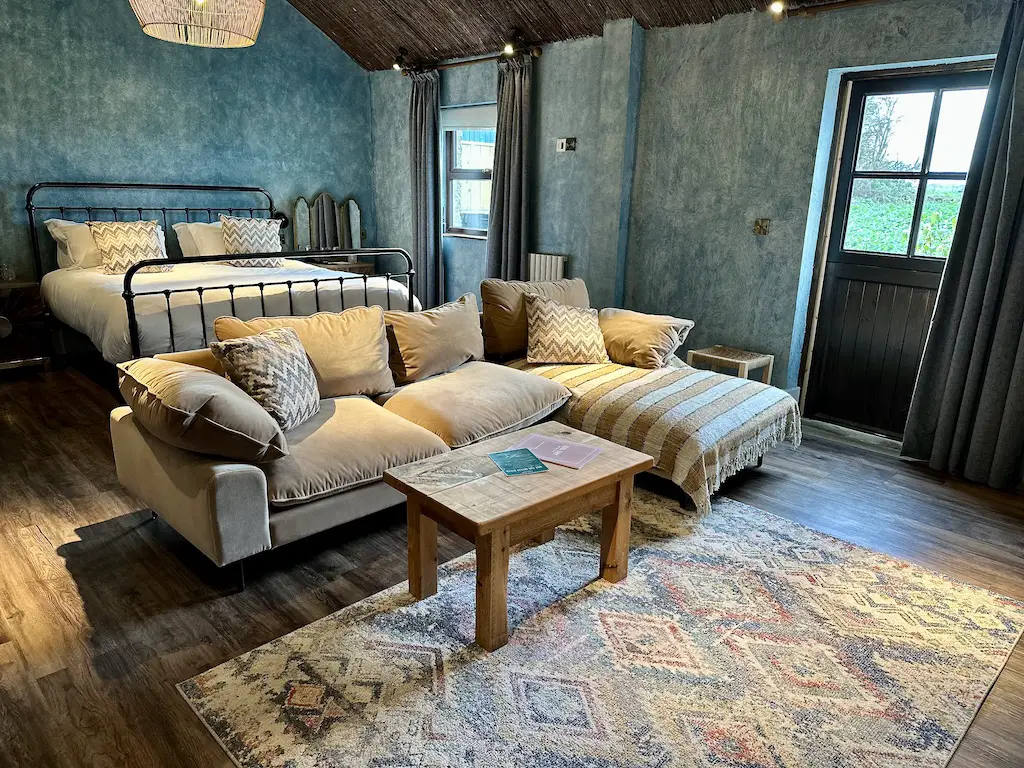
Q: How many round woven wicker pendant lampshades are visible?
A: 1